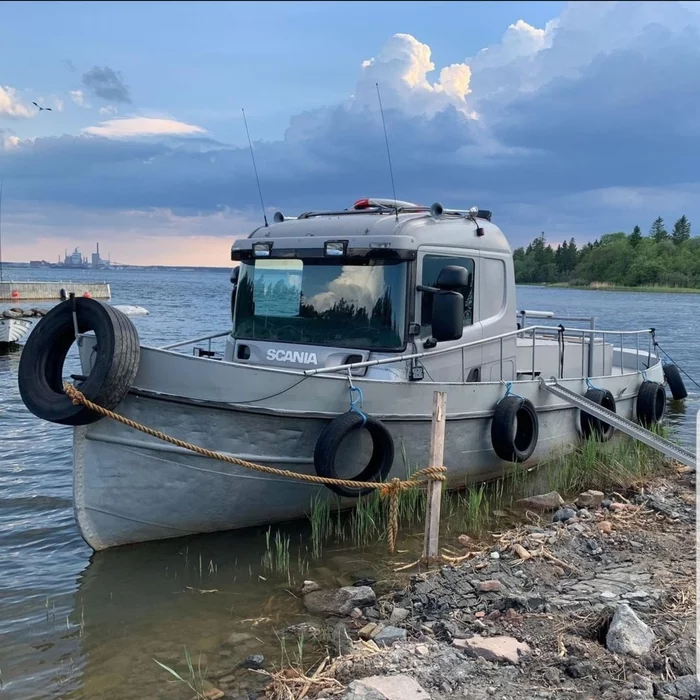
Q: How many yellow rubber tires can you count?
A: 0